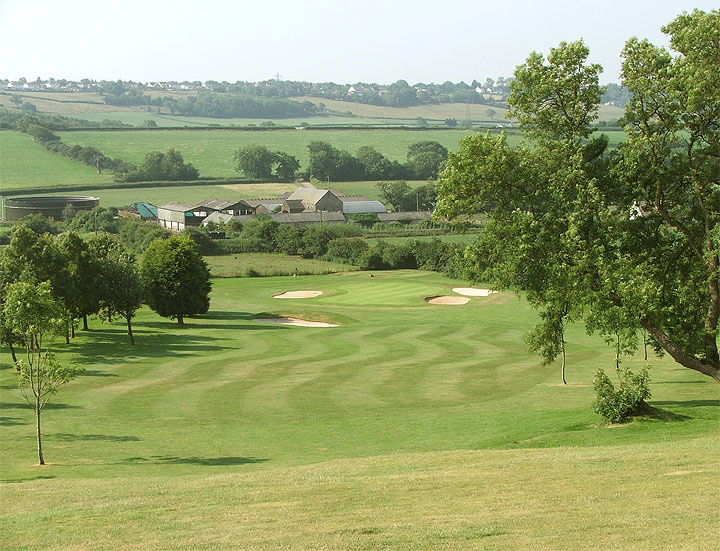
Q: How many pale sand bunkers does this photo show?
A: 4